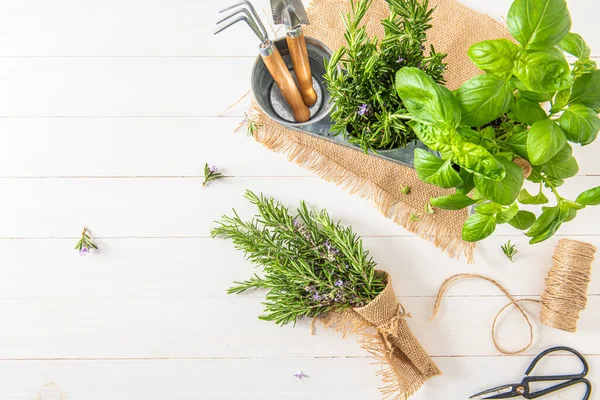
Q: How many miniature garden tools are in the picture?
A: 2